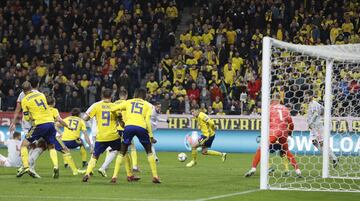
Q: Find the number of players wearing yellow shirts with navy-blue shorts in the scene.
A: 7